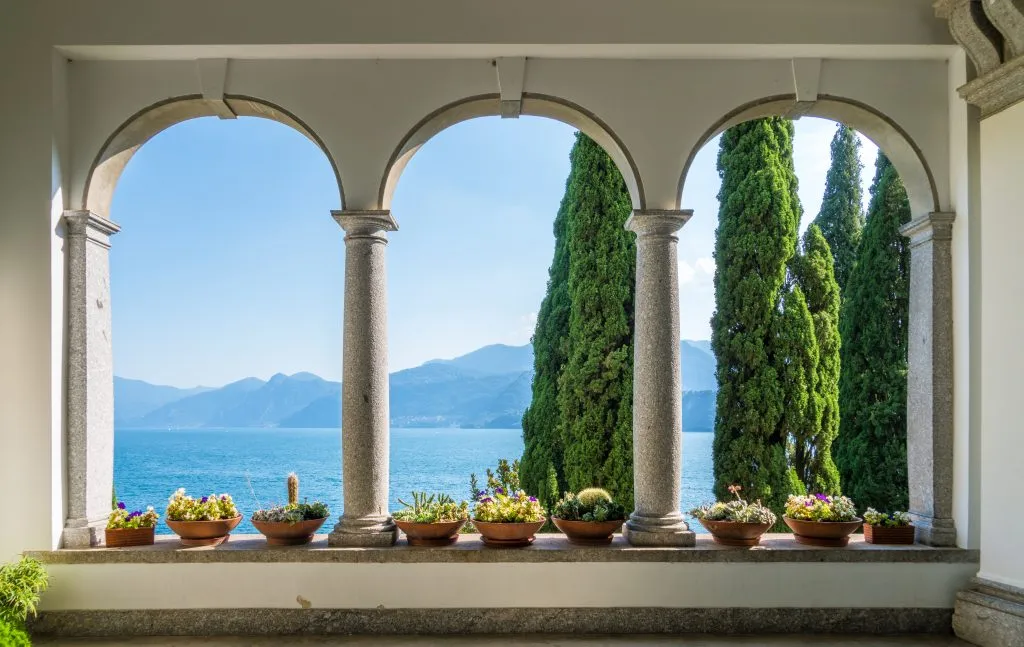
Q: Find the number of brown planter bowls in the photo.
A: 7